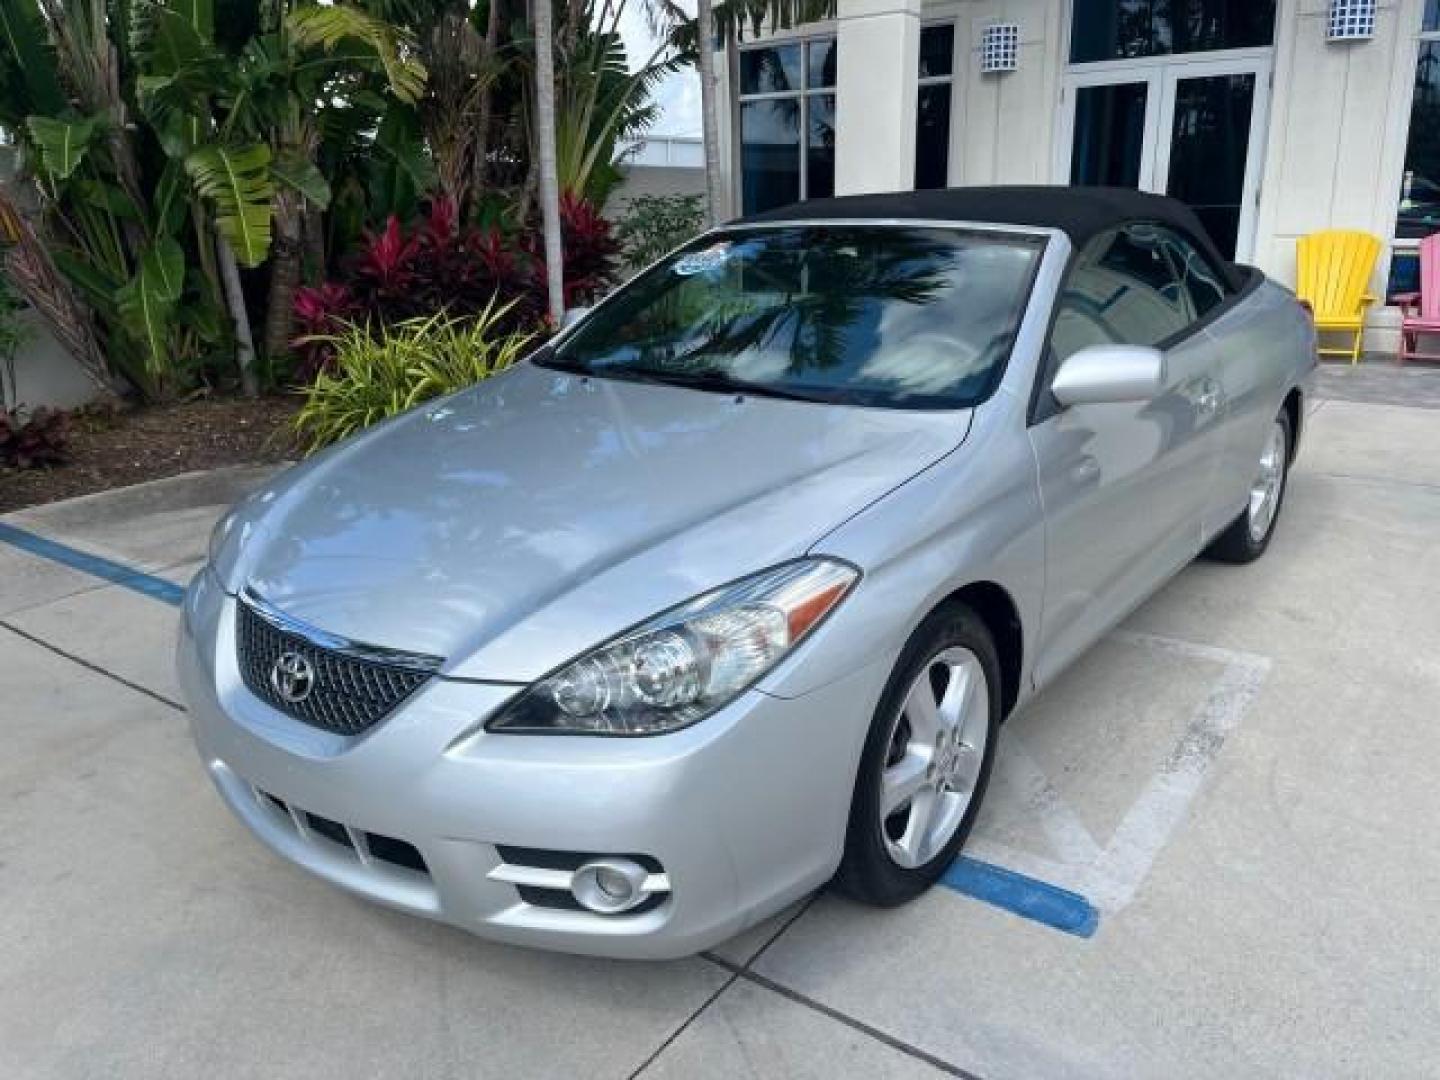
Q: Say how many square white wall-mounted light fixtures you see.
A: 2